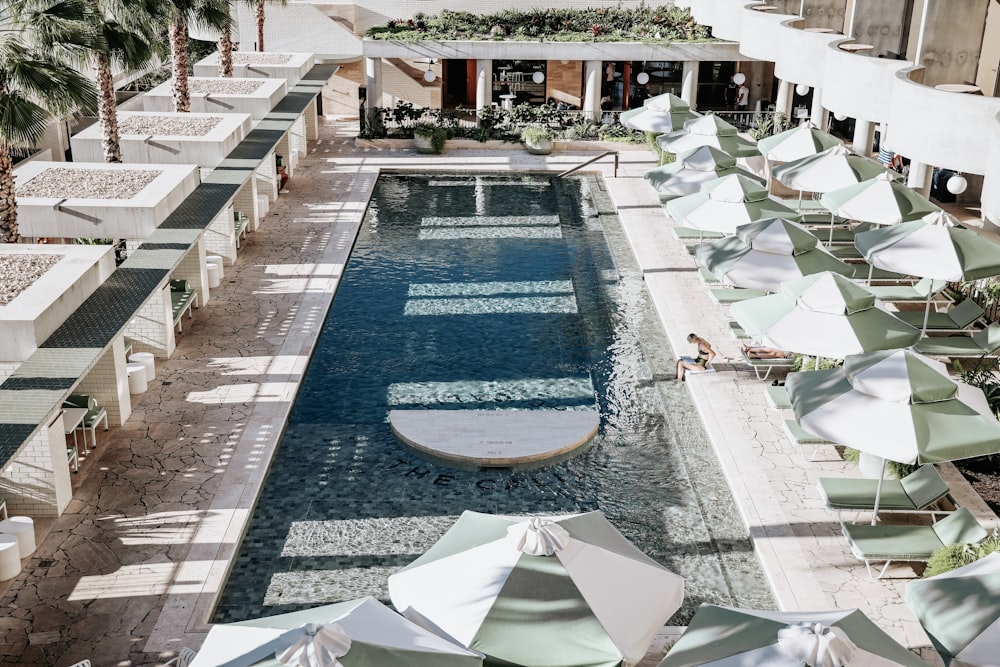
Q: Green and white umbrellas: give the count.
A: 15